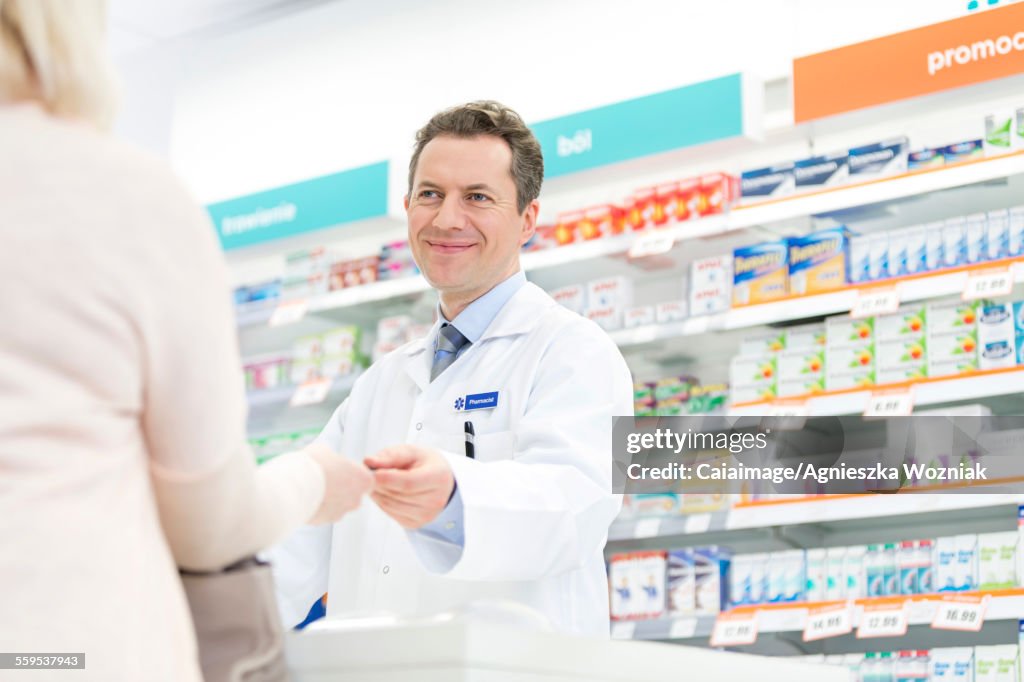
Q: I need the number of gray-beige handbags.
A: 1